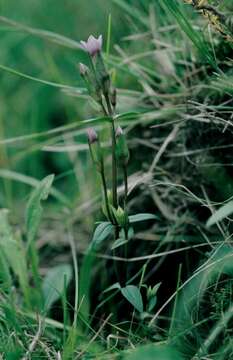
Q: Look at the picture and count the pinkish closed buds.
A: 3